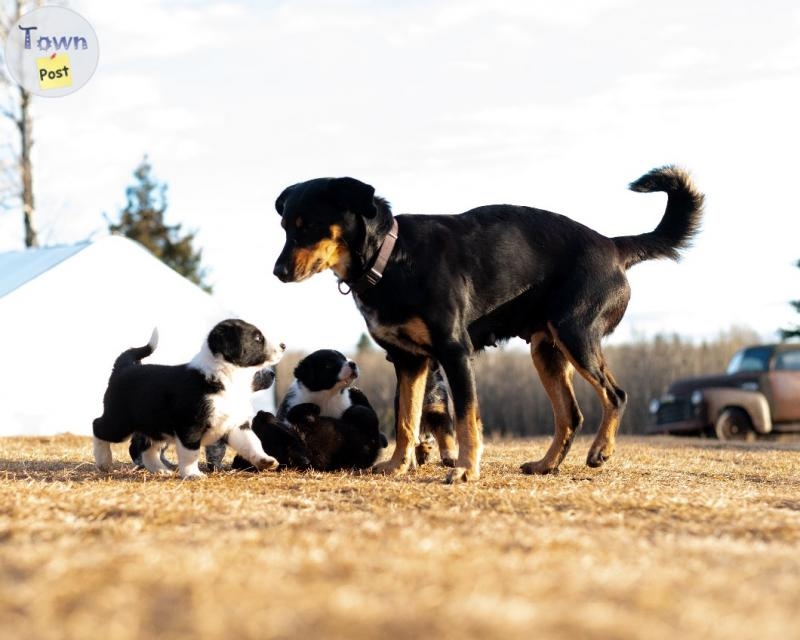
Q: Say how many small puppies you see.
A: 5